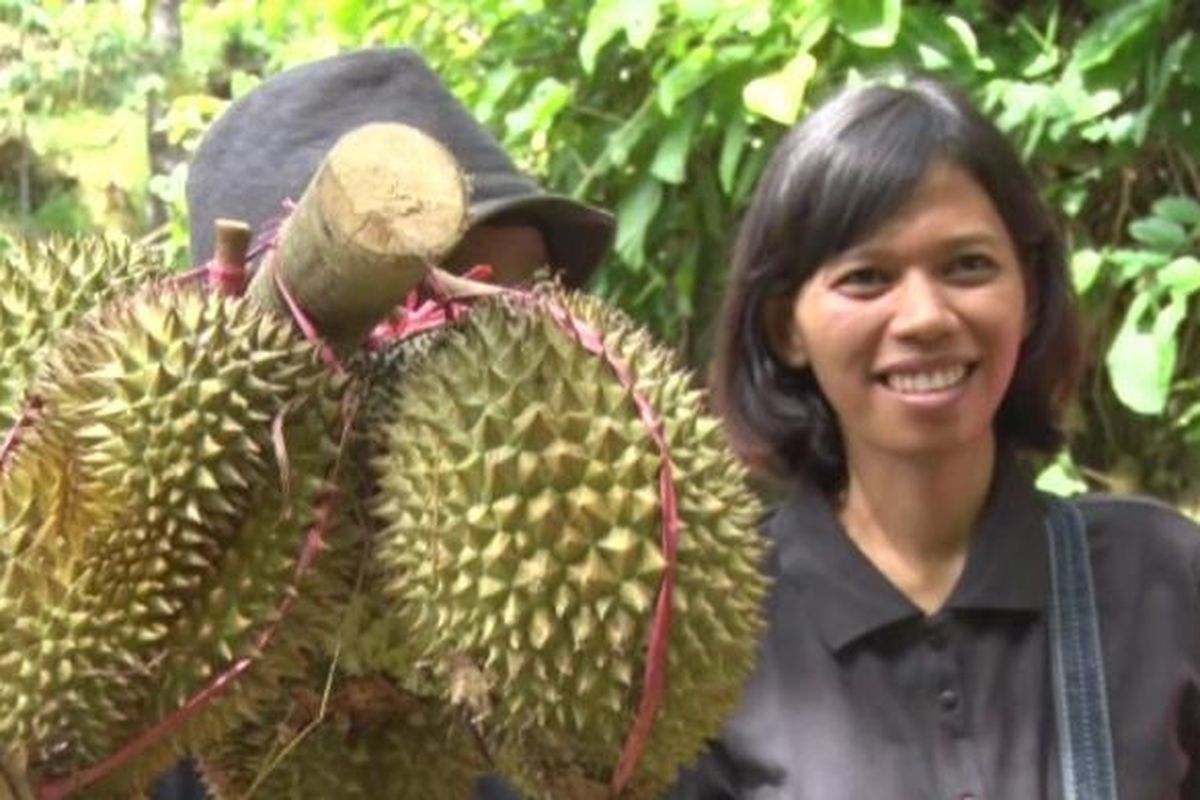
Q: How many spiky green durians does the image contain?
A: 4